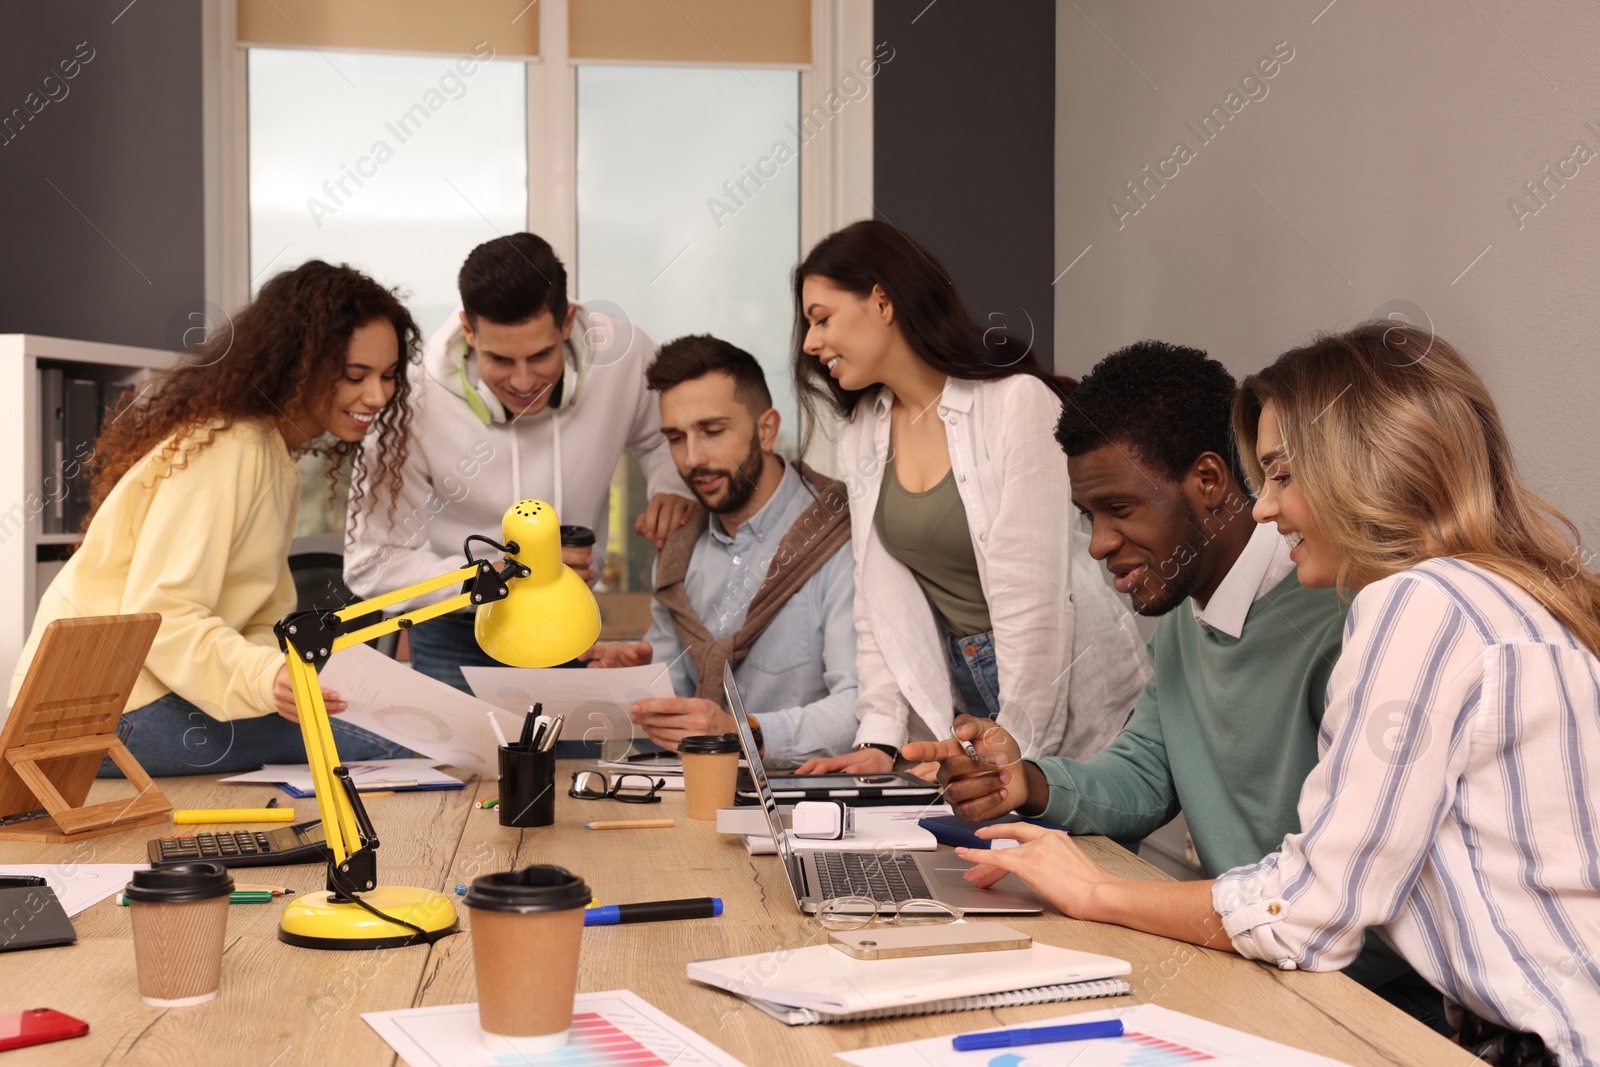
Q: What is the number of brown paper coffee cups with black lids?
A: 4